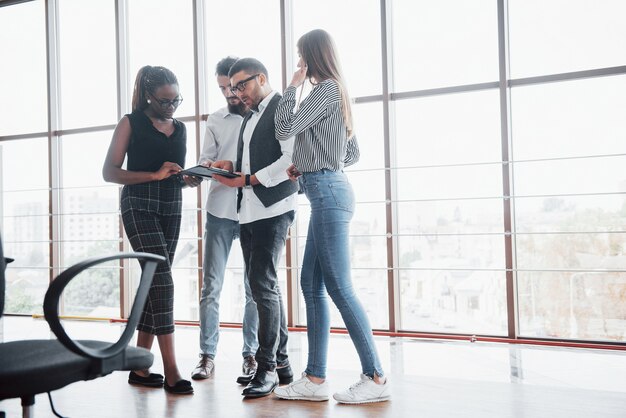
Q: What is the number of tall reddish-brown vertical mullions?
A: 6